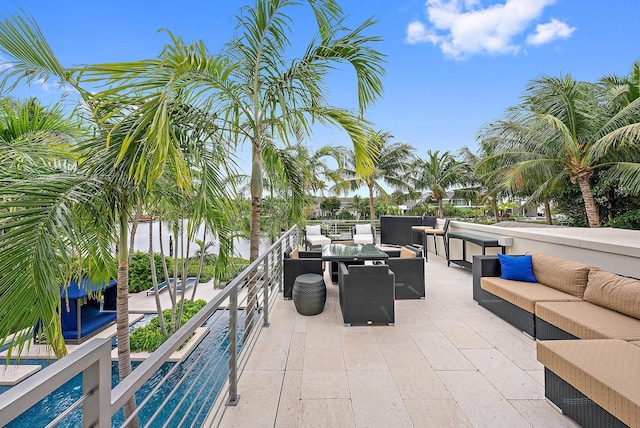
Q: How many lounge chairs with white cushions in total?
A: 2